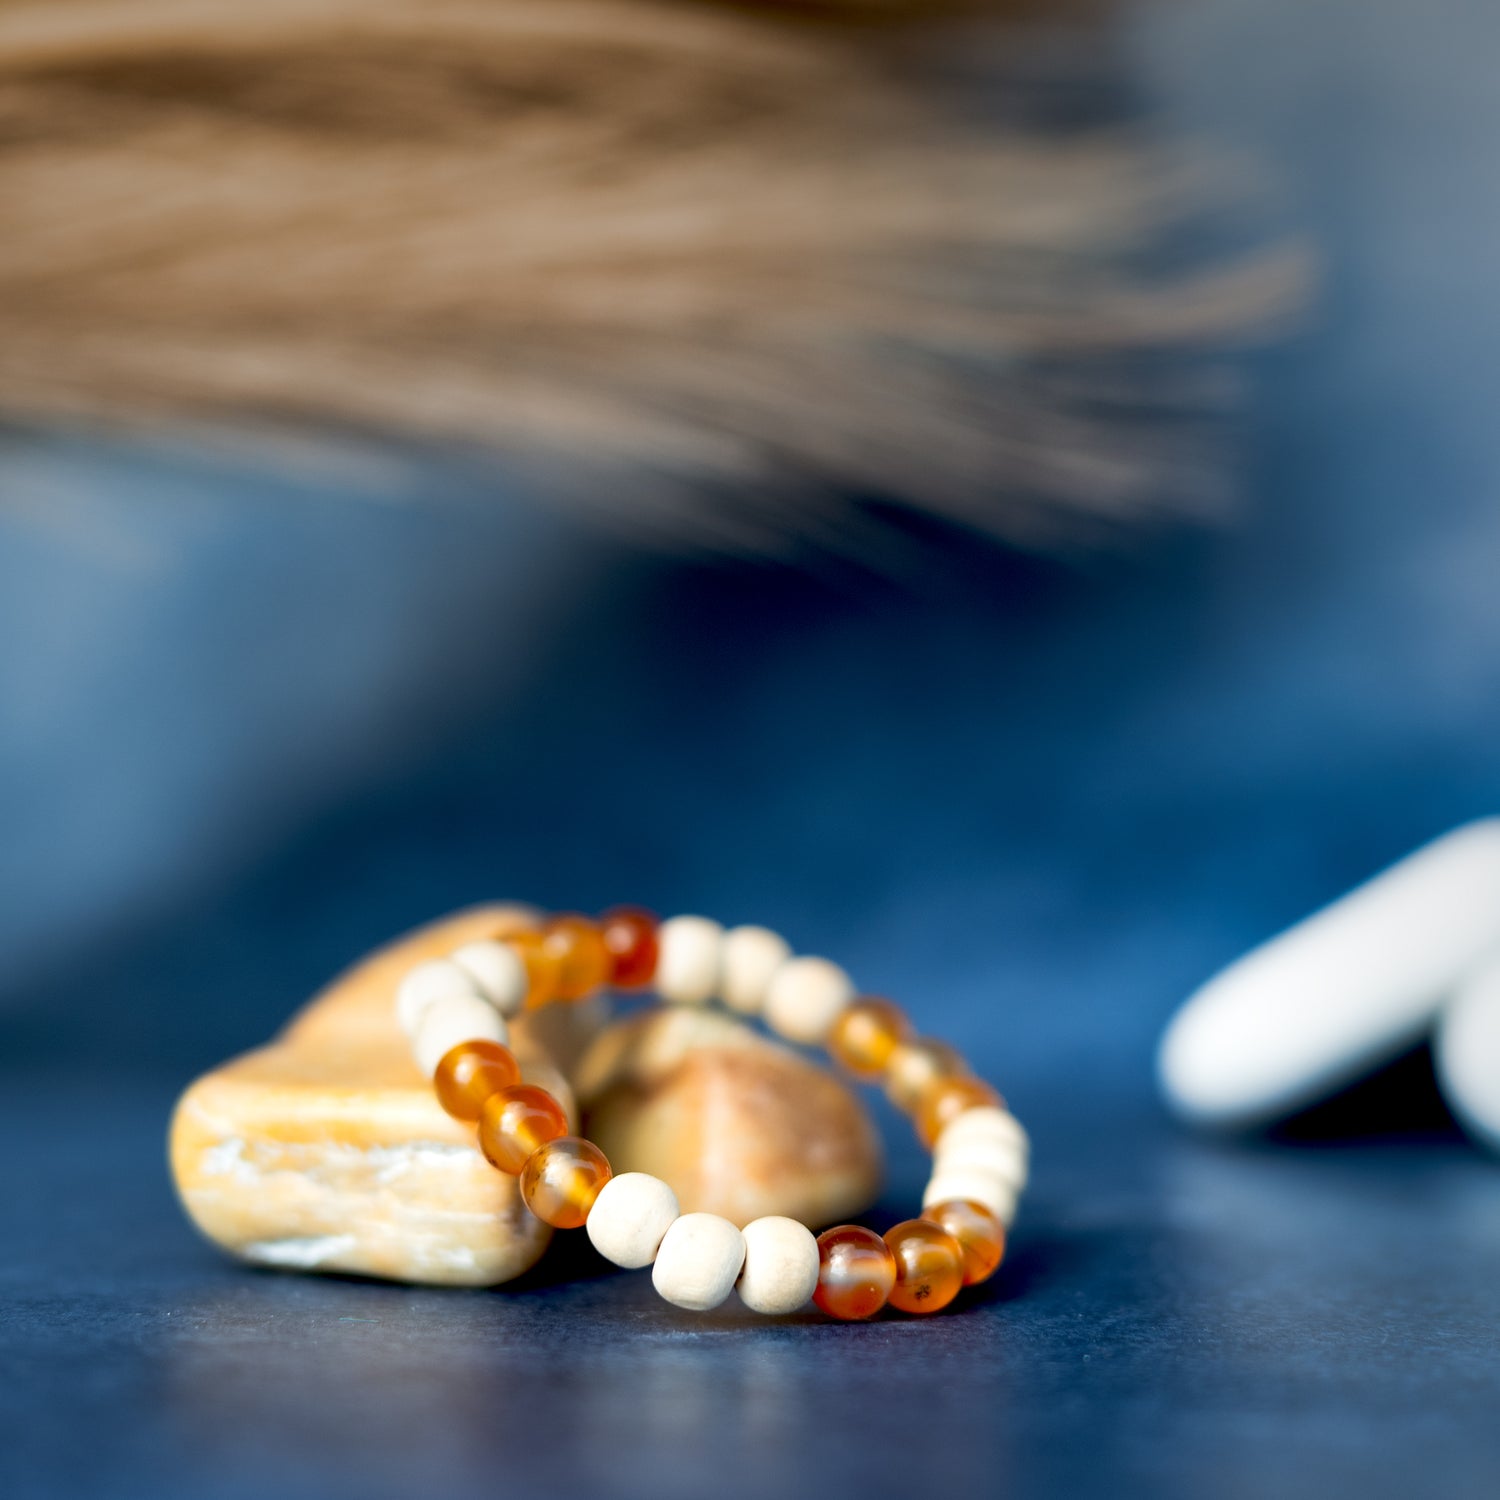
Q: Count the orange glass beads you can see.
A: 12